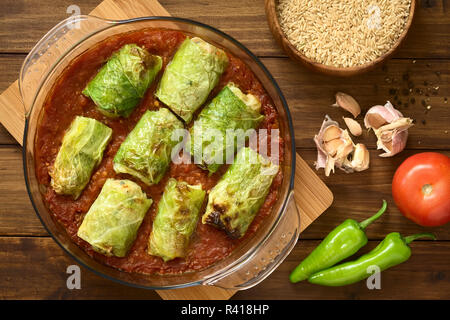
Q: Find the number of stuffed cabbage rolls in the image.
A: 8